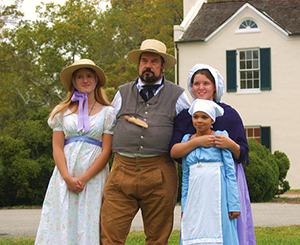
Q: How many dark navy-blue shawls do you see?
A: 1